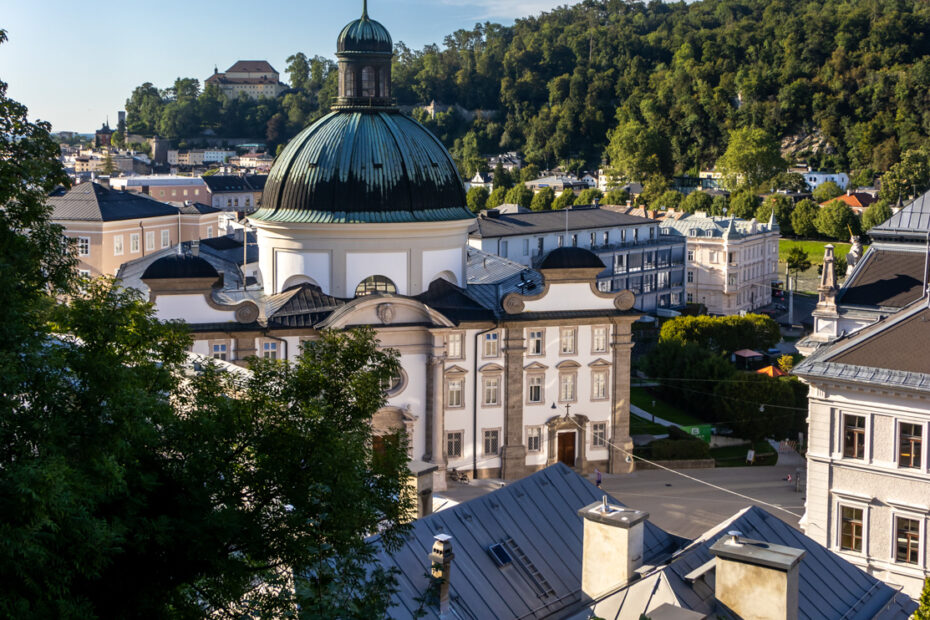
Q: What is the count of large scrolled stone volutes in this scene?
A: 3